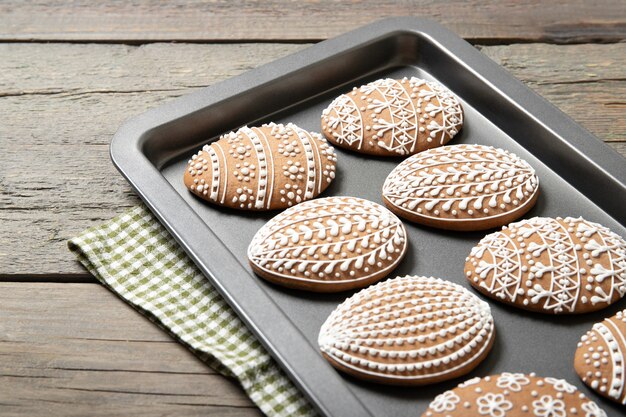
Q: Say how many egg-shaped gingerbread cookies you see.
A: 8